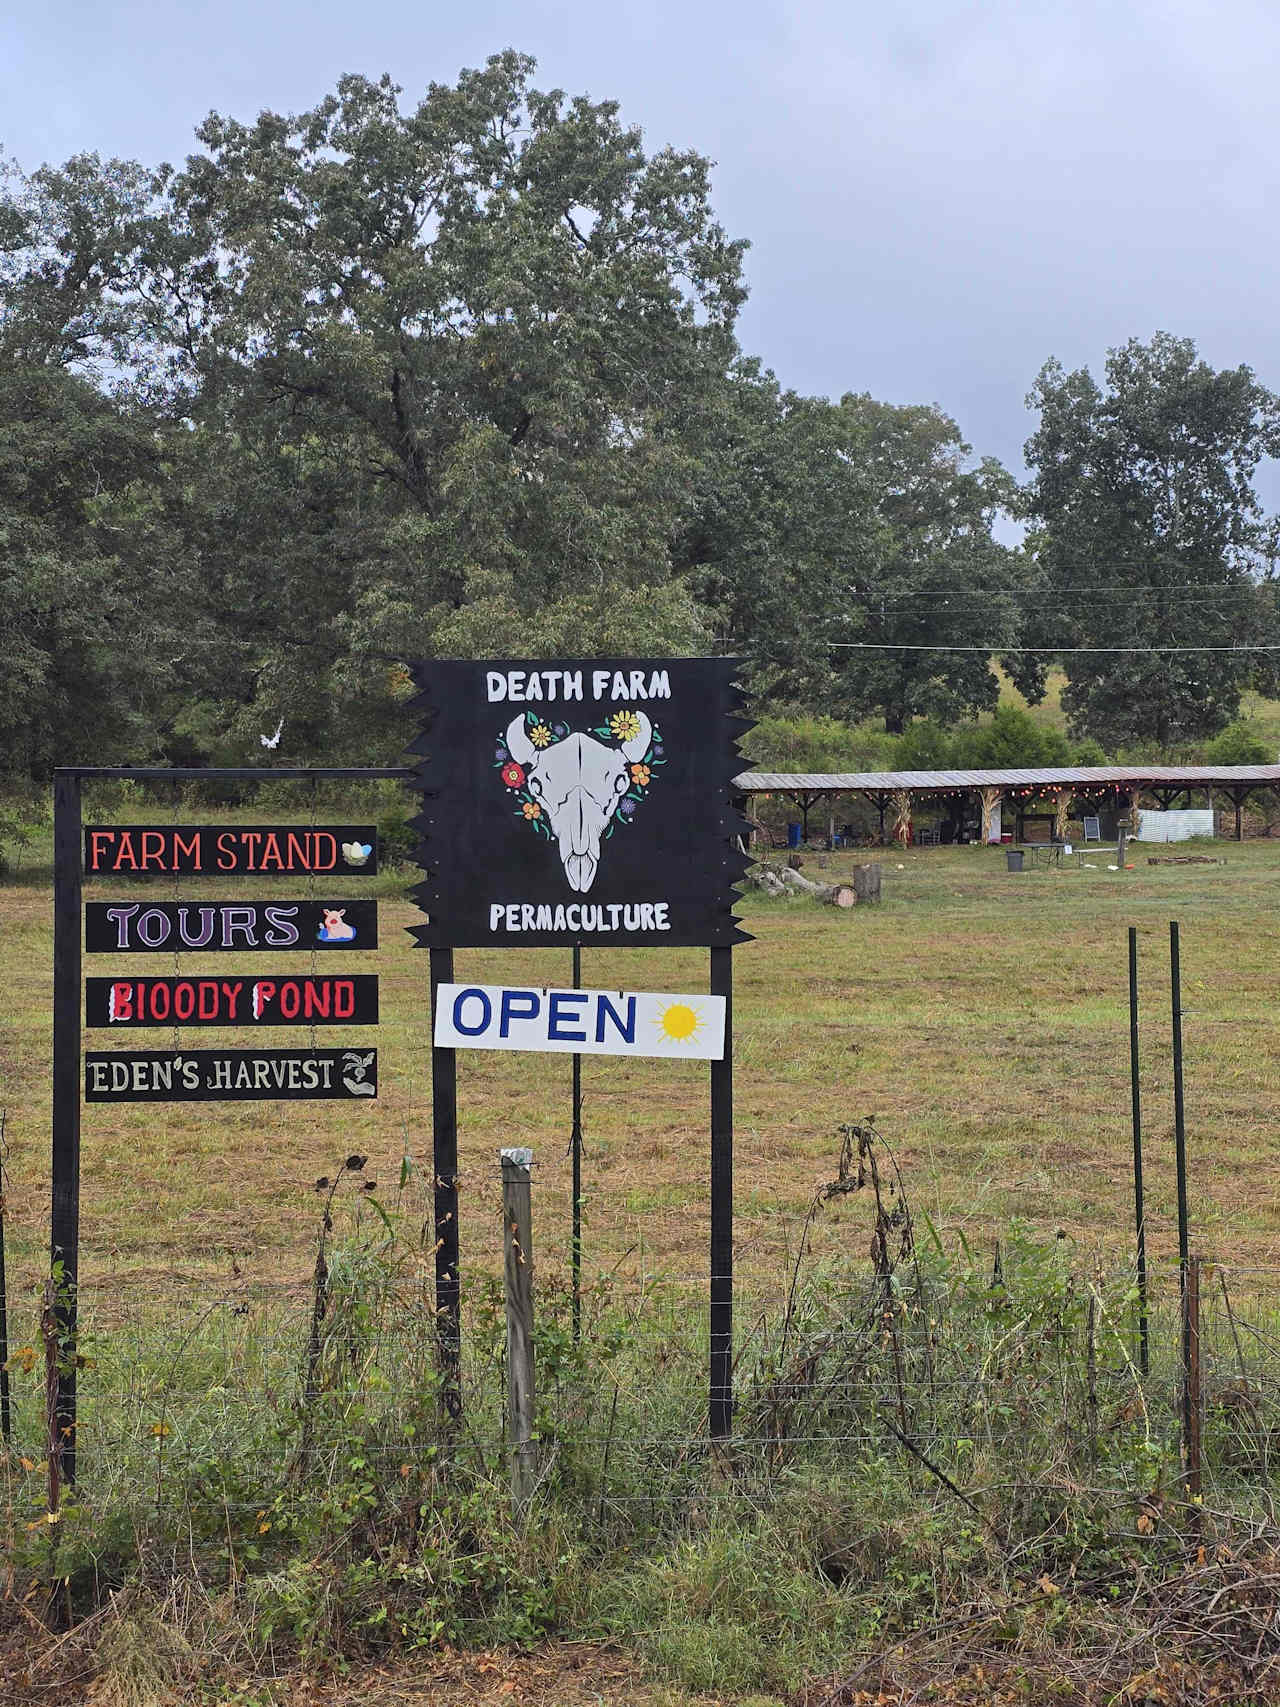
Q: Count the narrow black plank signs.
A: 4